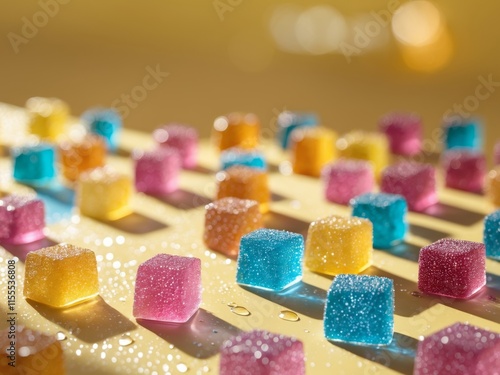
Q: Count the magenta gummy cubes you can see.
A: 11